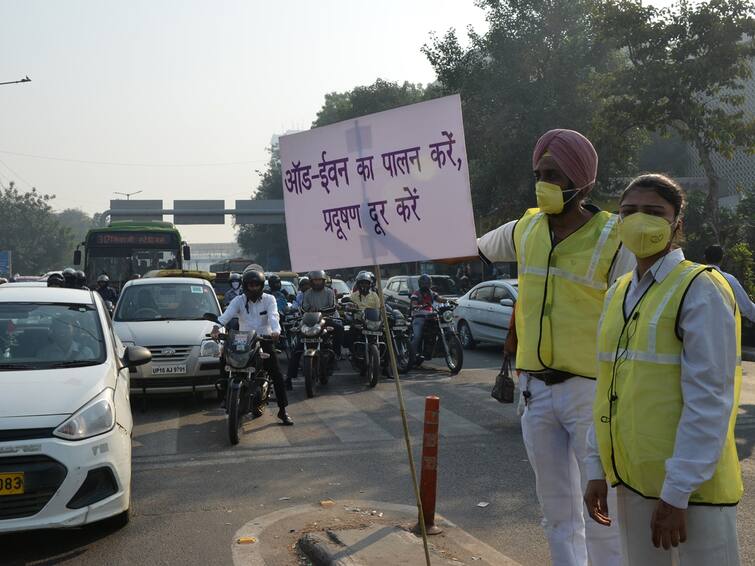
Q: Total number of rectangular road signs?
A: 3